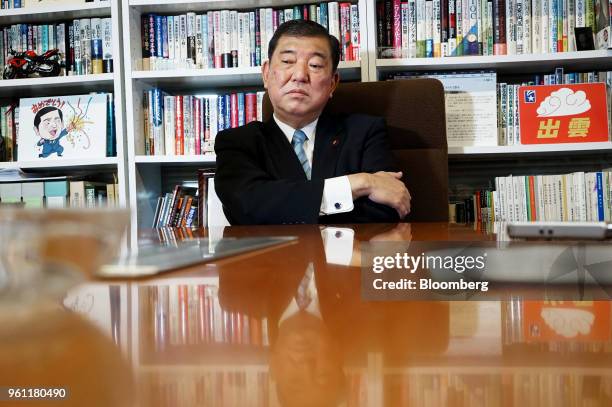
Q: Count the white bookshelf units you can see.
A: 3